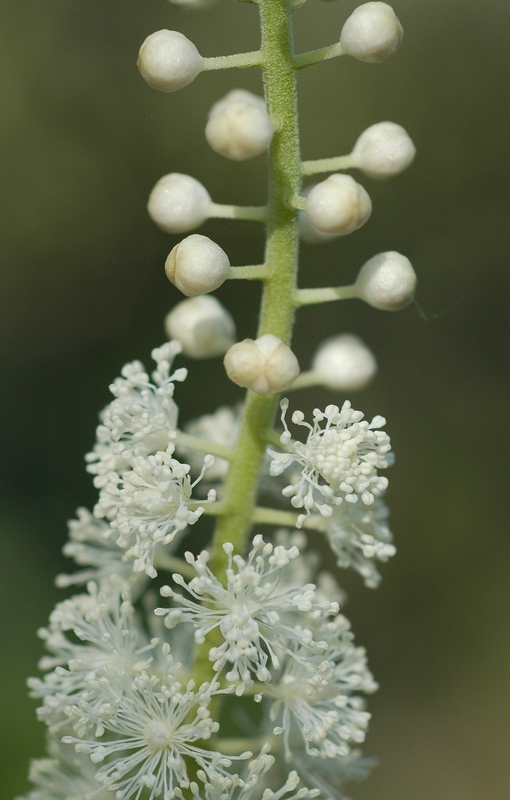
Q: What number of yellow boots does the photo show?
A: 0